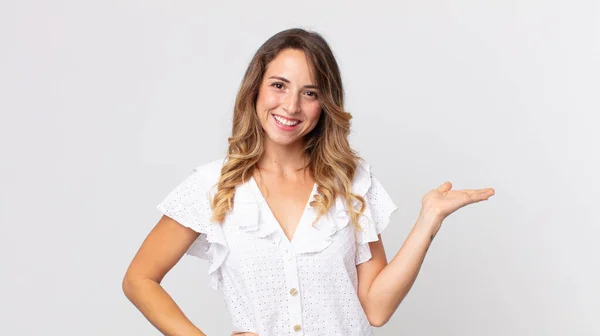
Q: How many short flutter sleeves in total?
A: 2